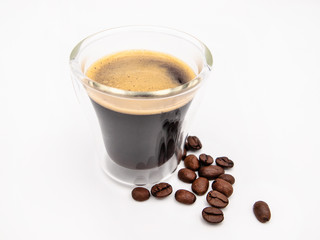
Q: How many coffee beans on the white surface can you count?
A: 15